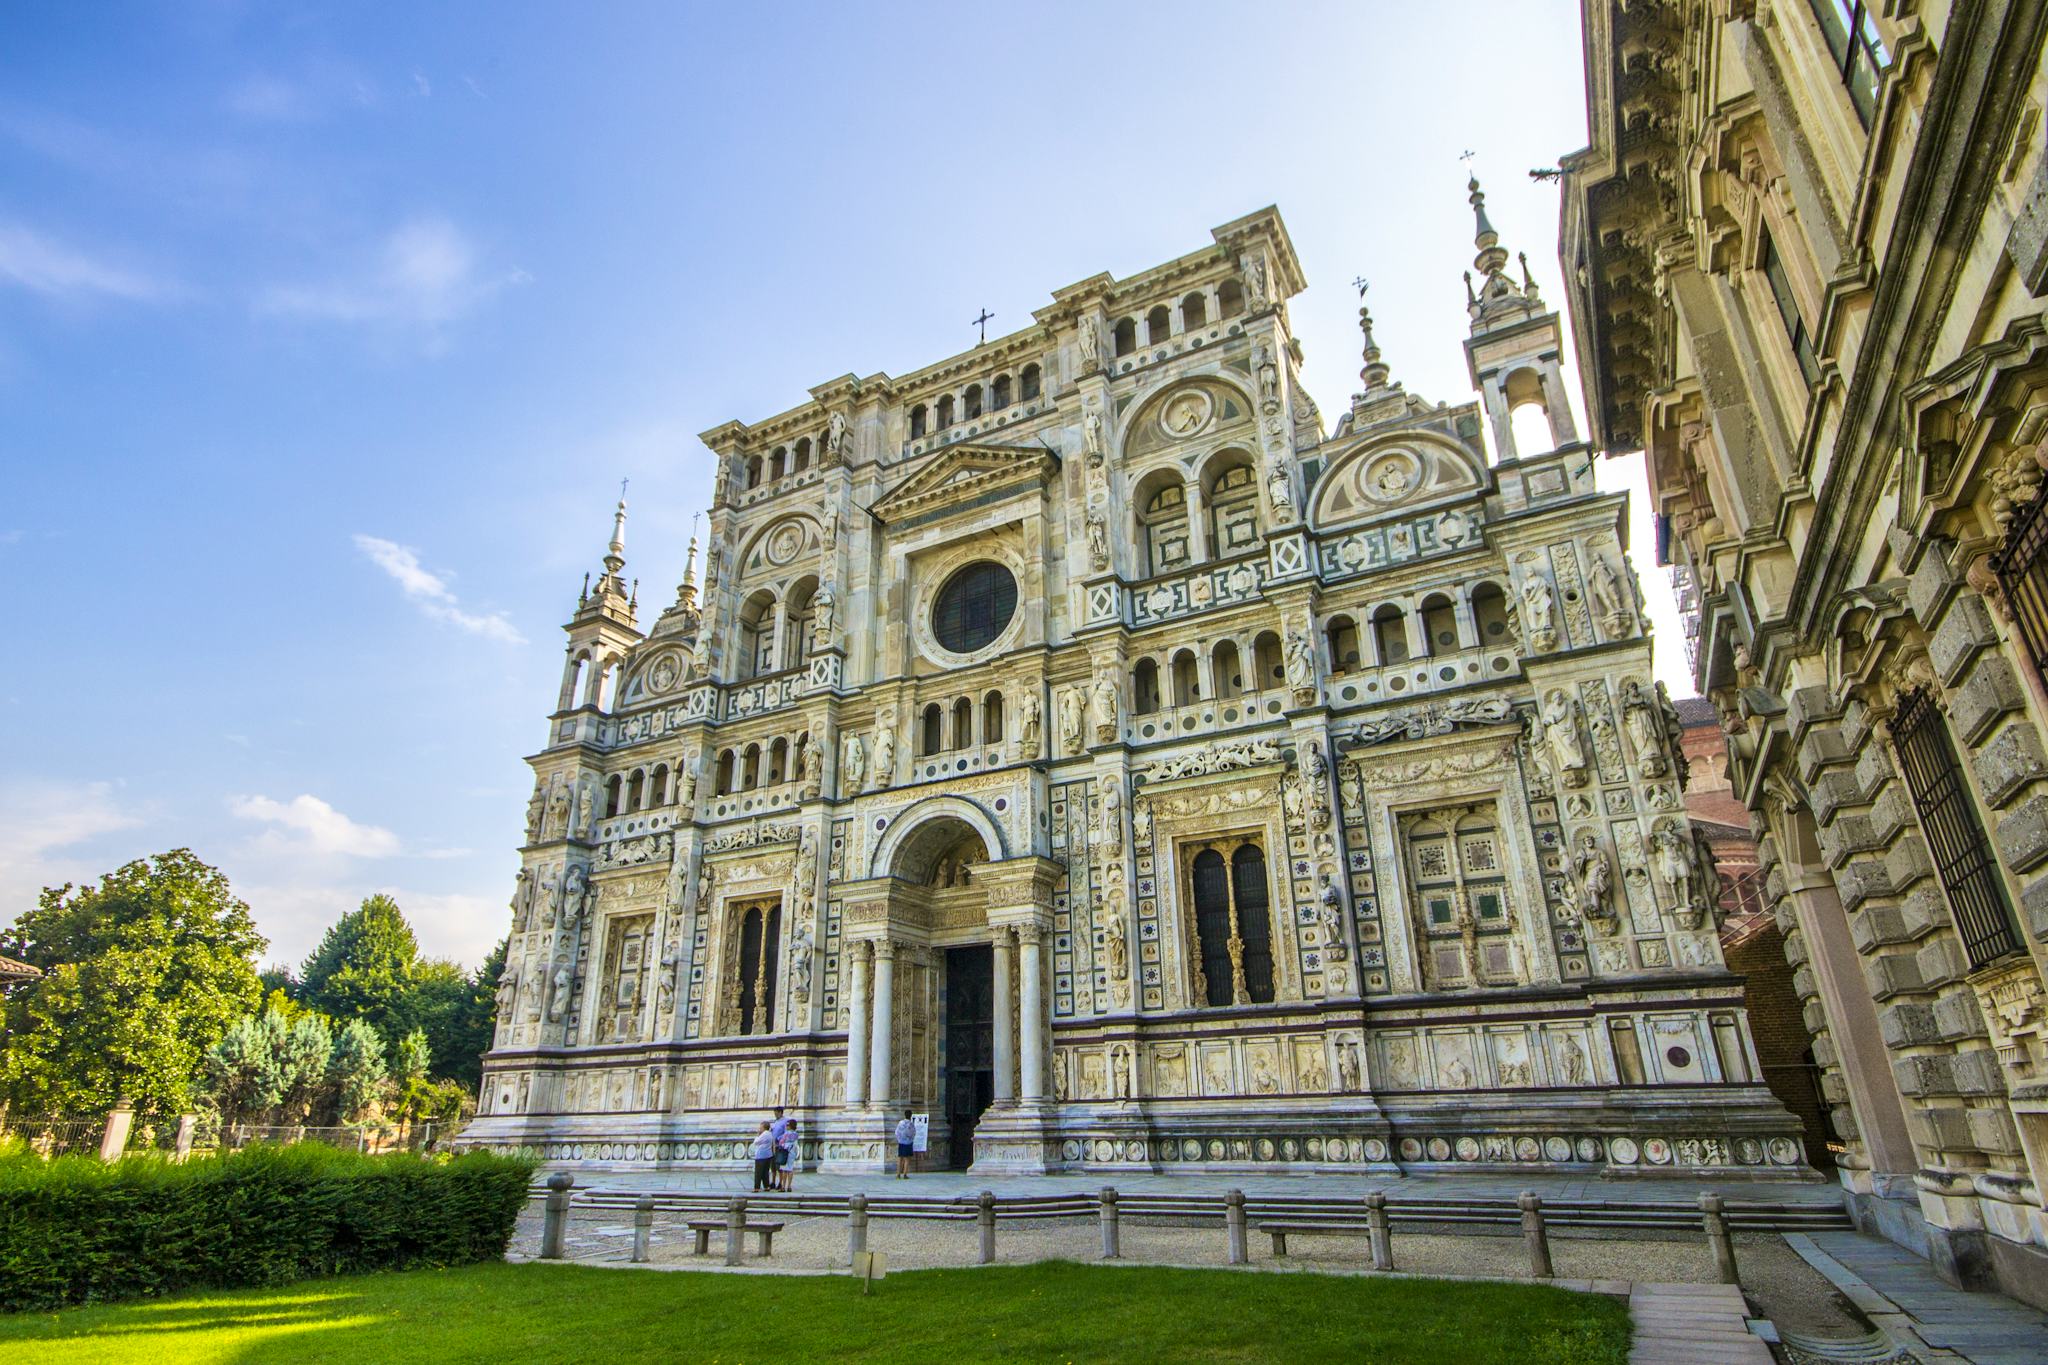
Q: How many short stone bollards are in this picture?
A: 10